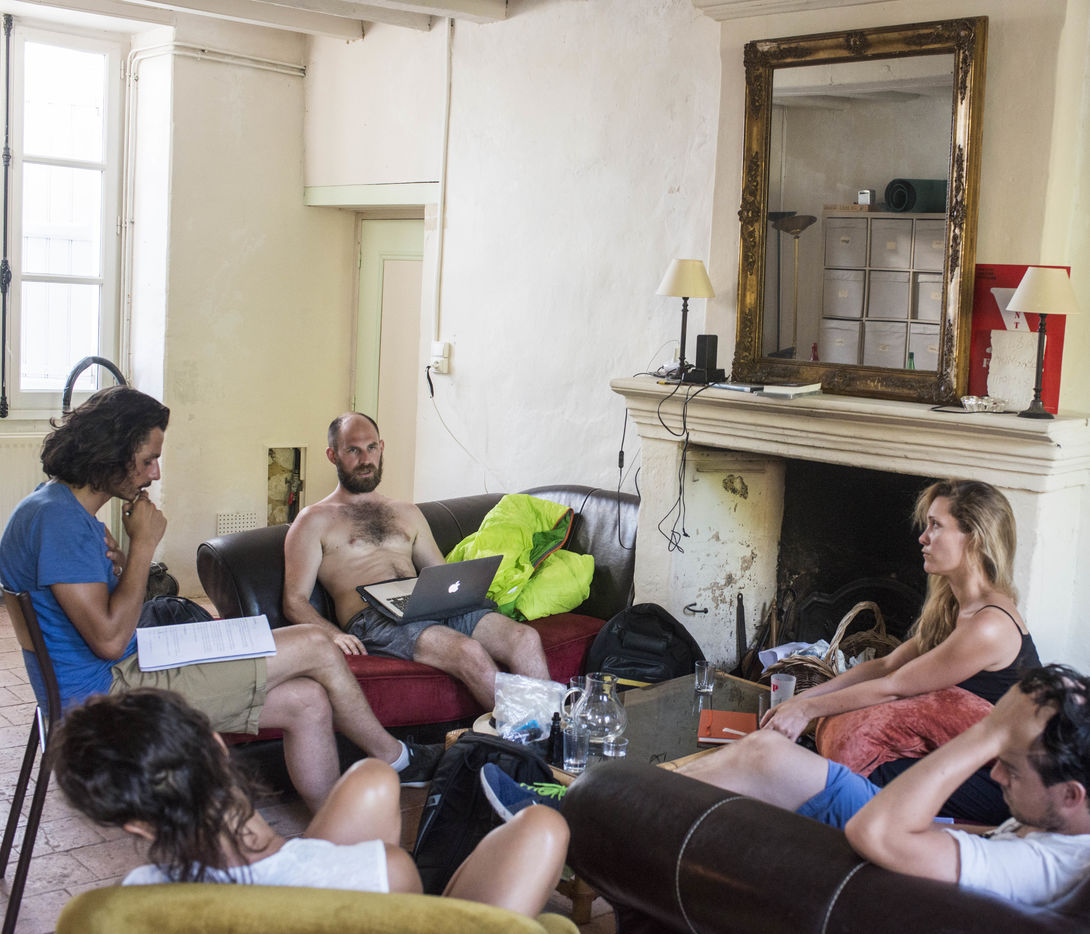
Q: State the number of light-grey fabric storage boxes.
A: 9